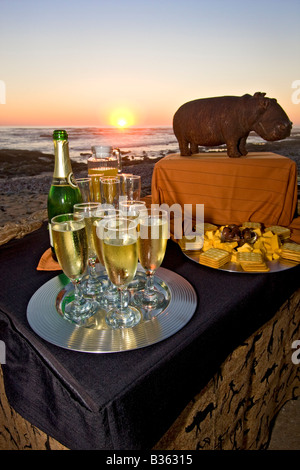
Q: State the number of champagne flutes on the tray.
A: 6